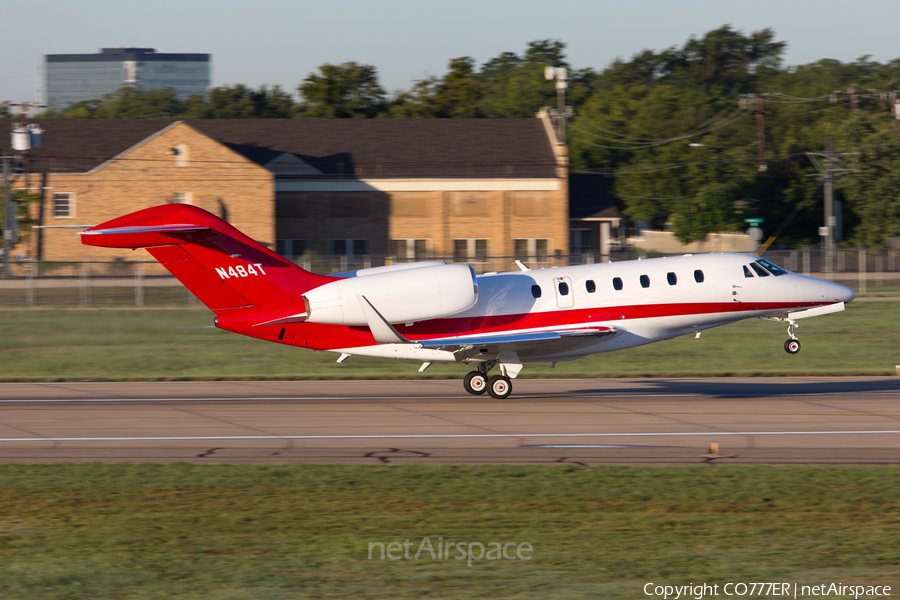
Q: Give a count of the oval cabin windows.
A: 7